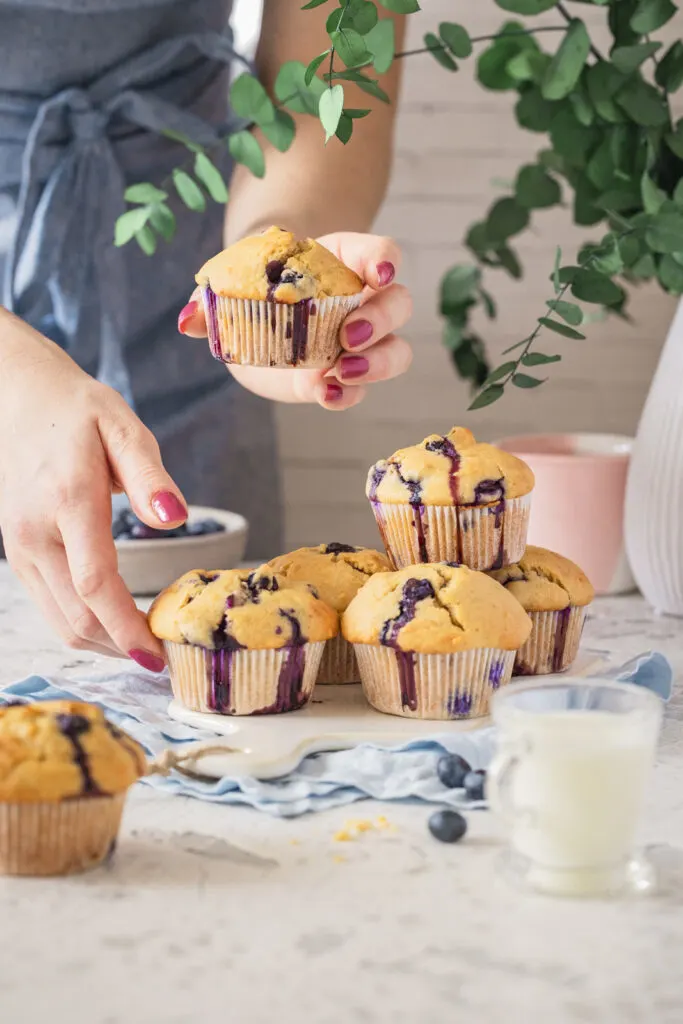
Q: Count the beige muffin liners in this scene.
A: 7